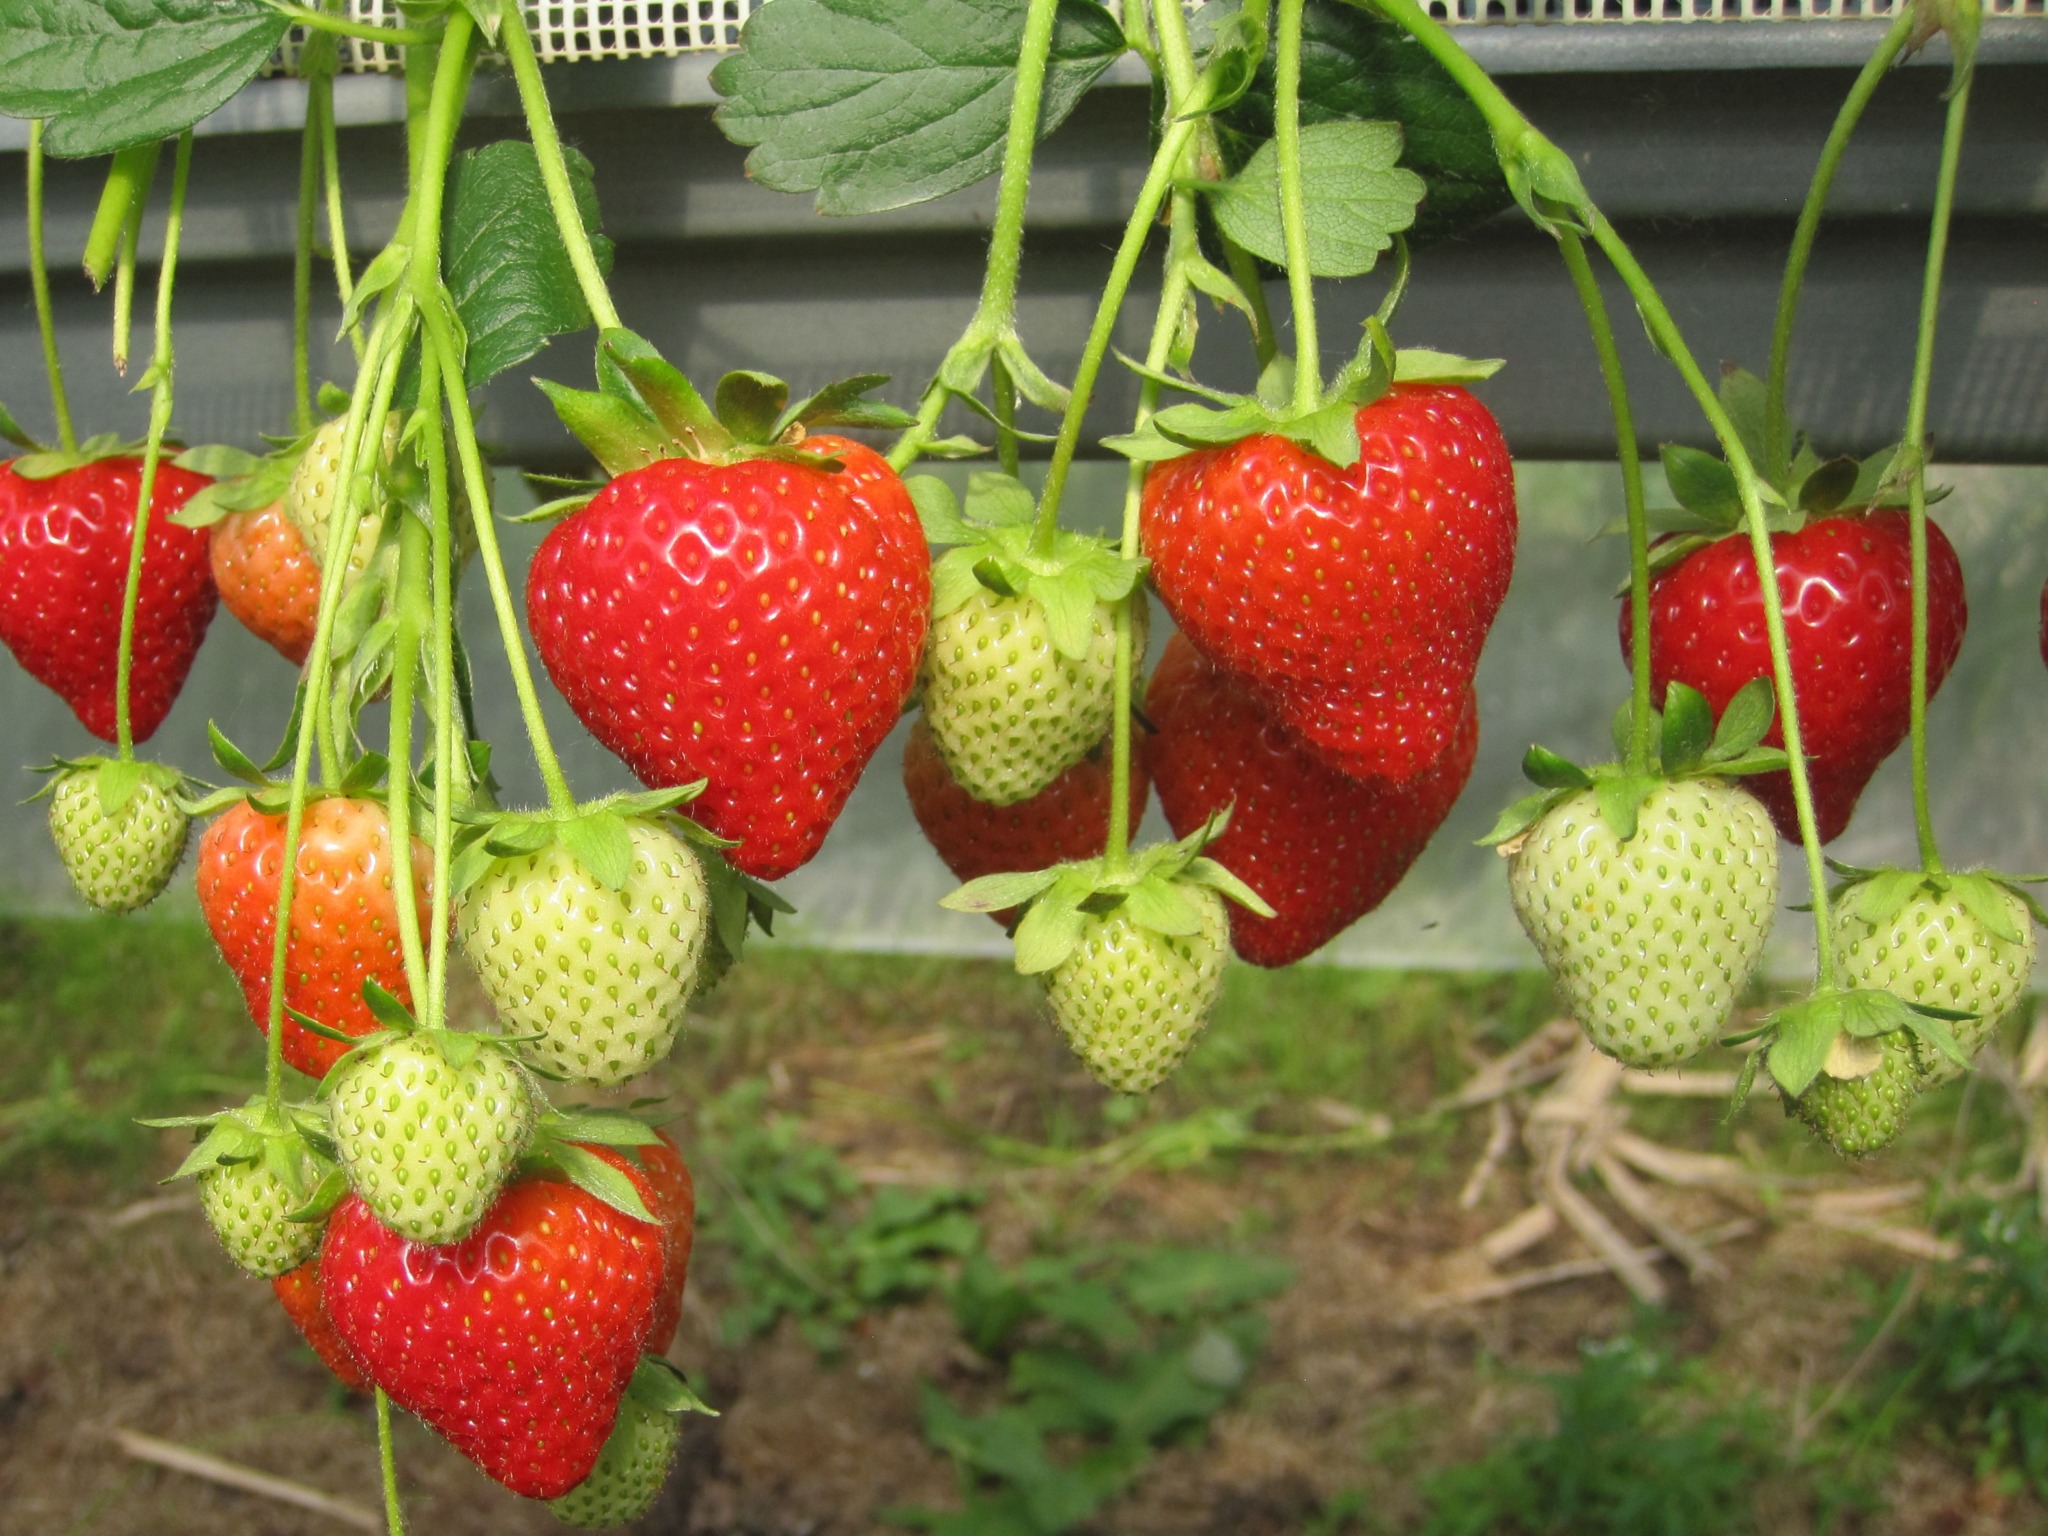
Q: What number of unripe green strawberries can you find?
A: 11